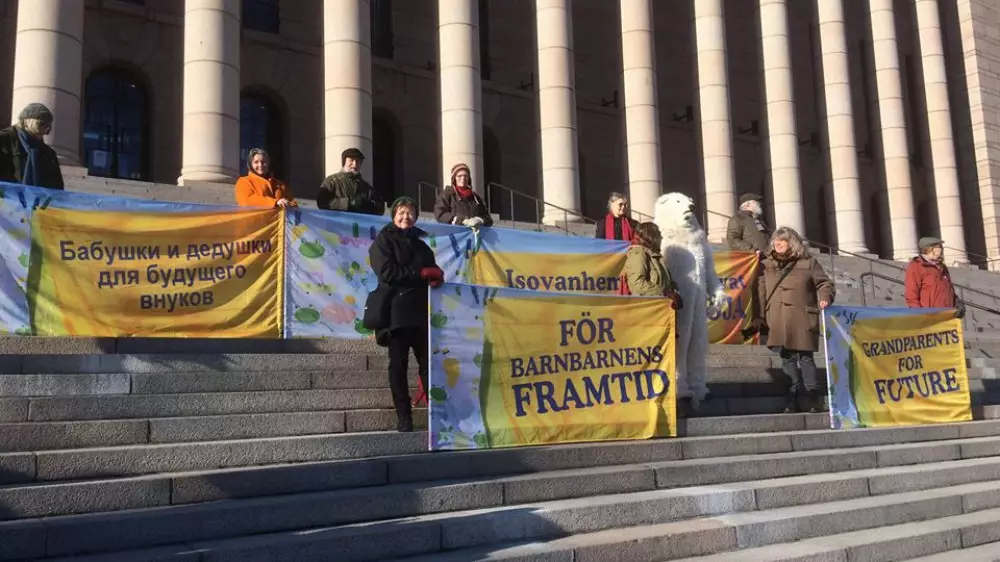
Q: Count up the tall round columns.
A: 11